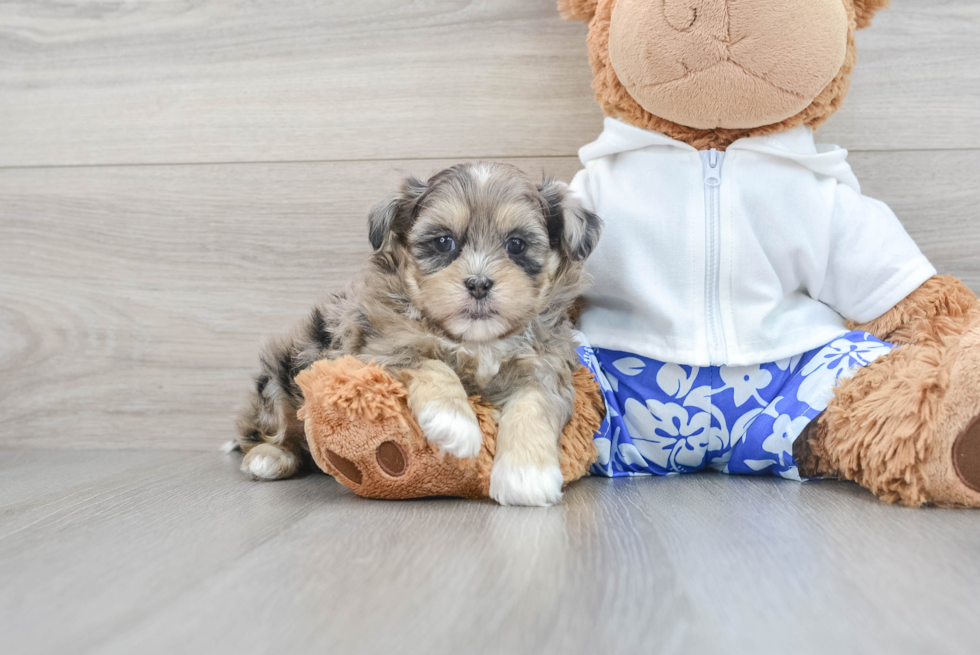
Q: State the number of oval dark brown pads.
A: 3